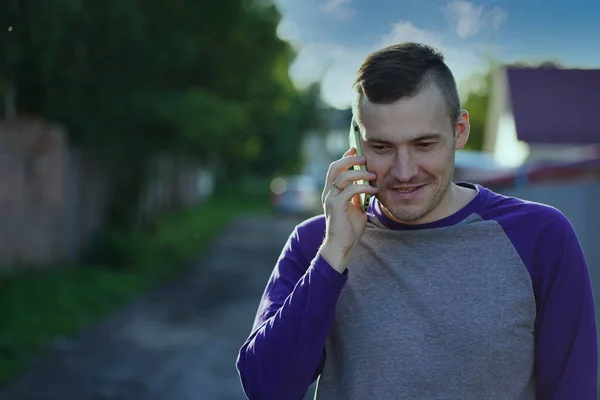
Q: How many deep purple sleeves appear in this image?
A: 2